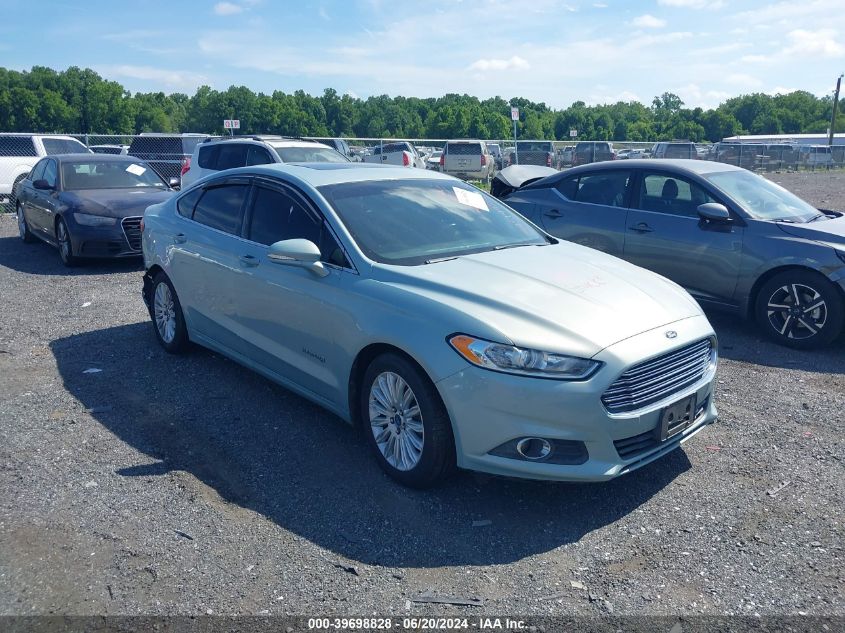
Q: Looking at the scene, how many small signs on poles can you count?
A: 3